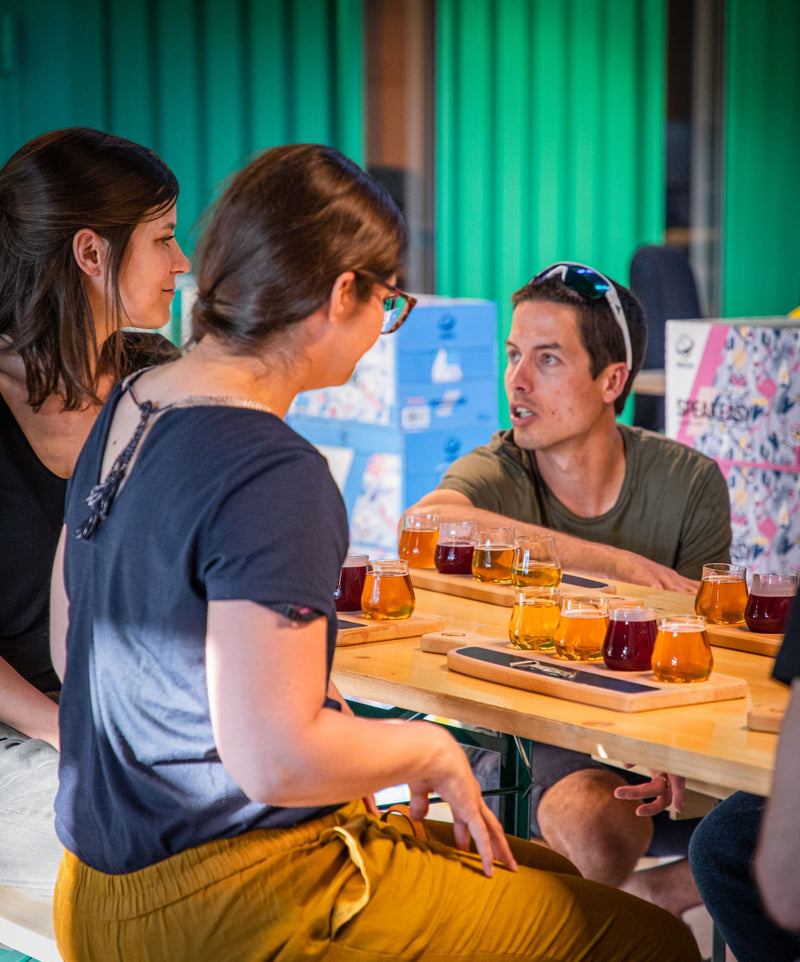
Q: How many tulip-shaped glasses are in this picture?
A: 12